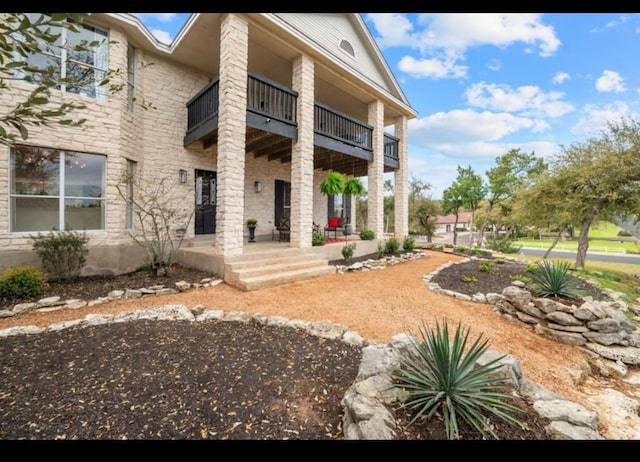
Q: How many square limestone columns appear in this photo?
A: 4